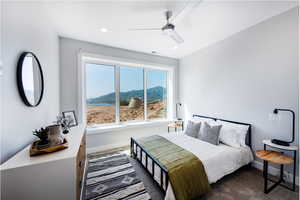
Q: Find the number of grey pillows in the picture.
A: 2